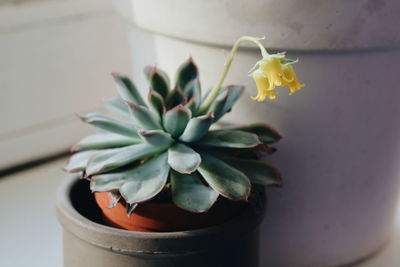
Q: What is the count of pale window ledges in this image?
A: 1